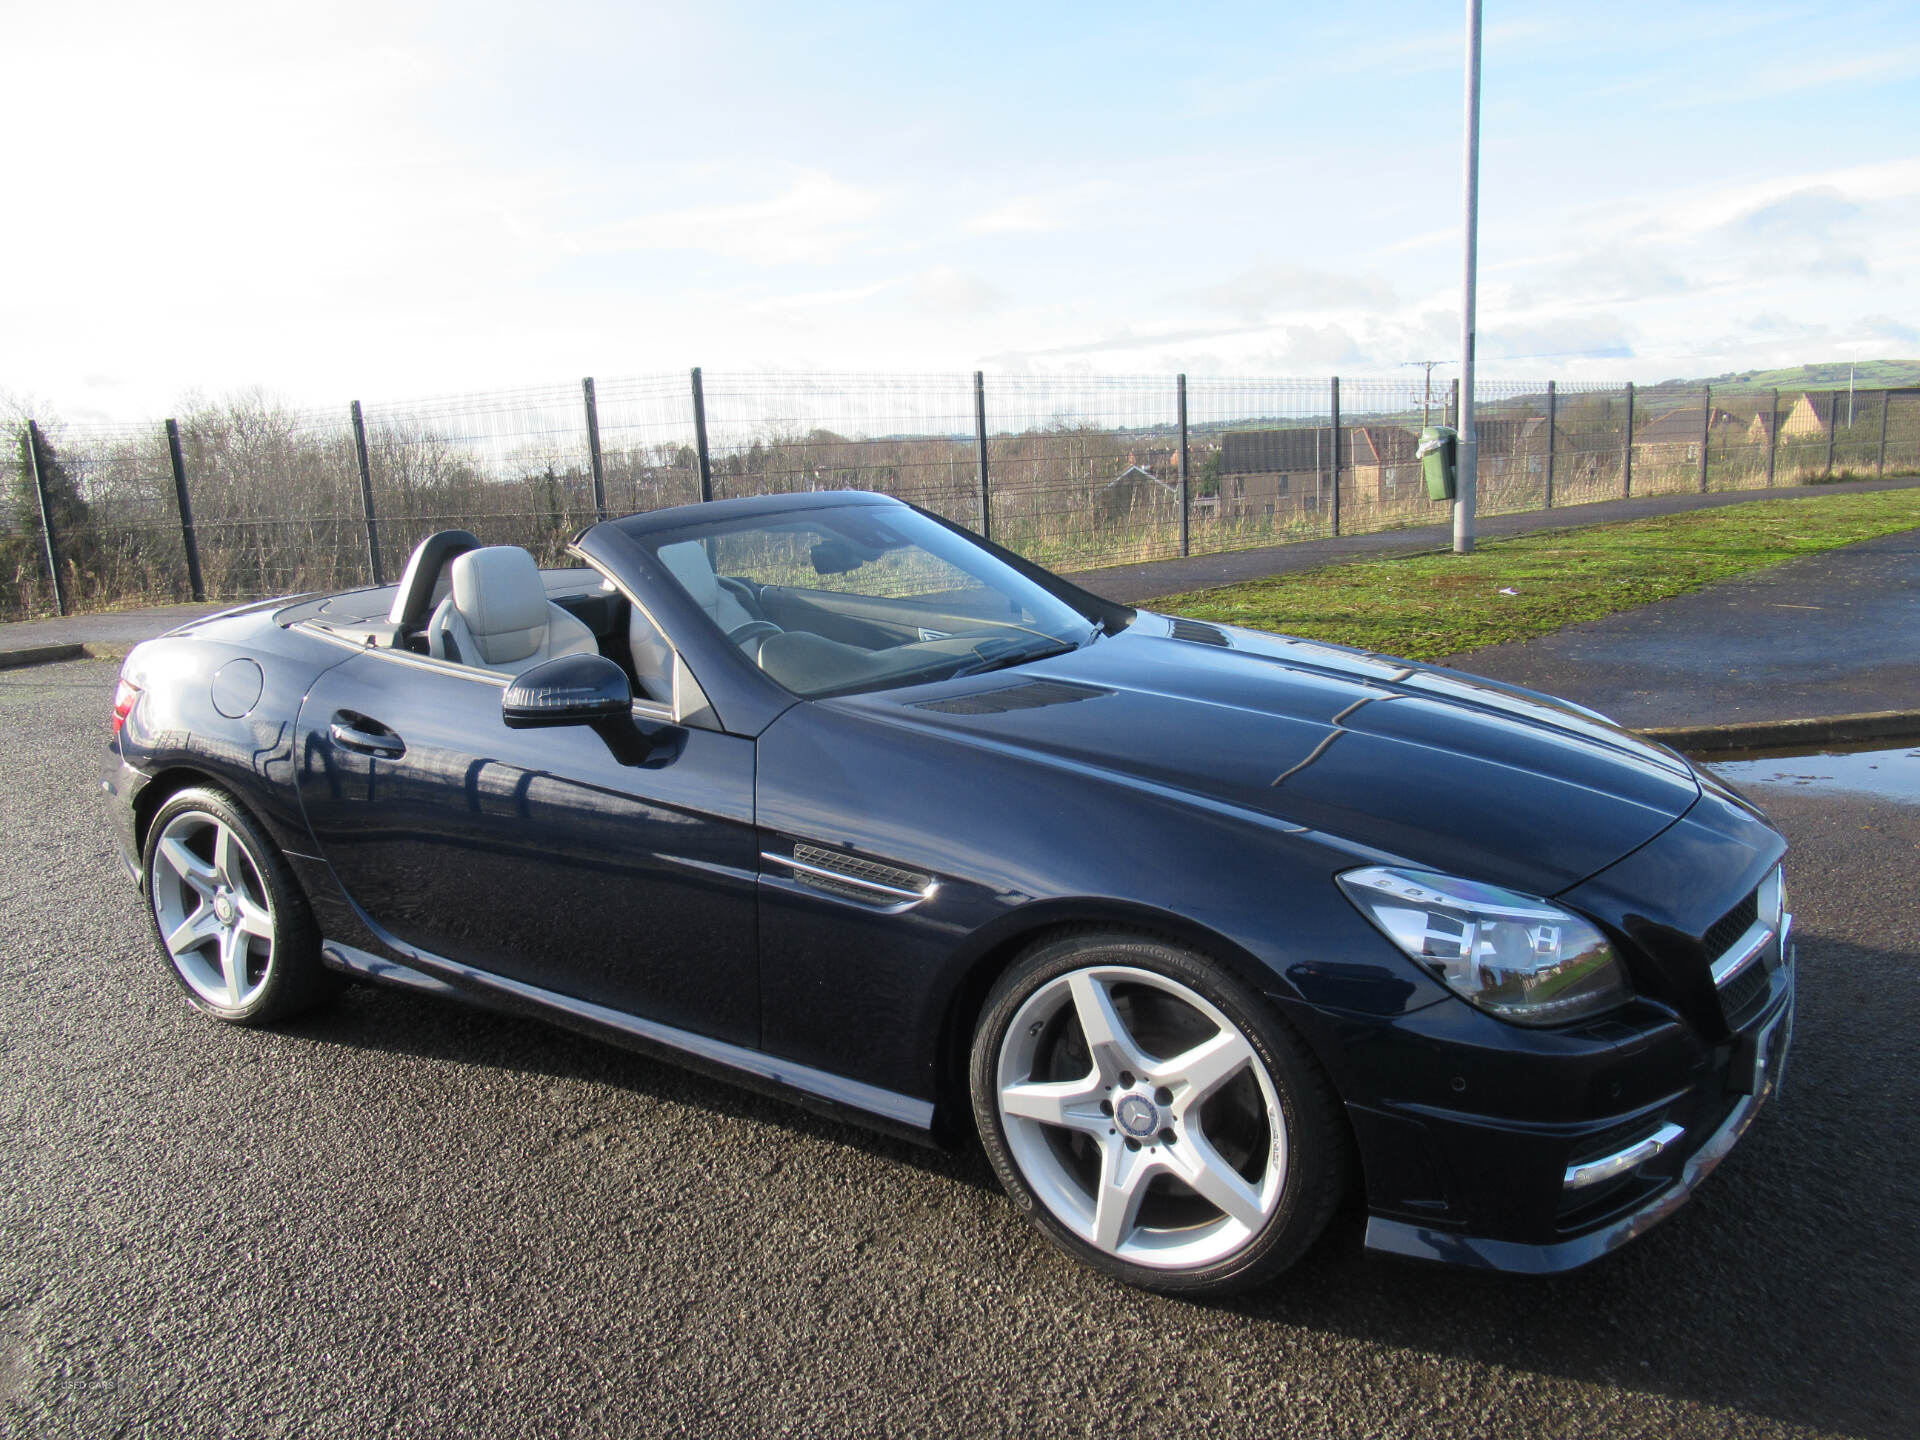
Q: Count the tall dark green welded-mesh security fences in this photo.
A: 1